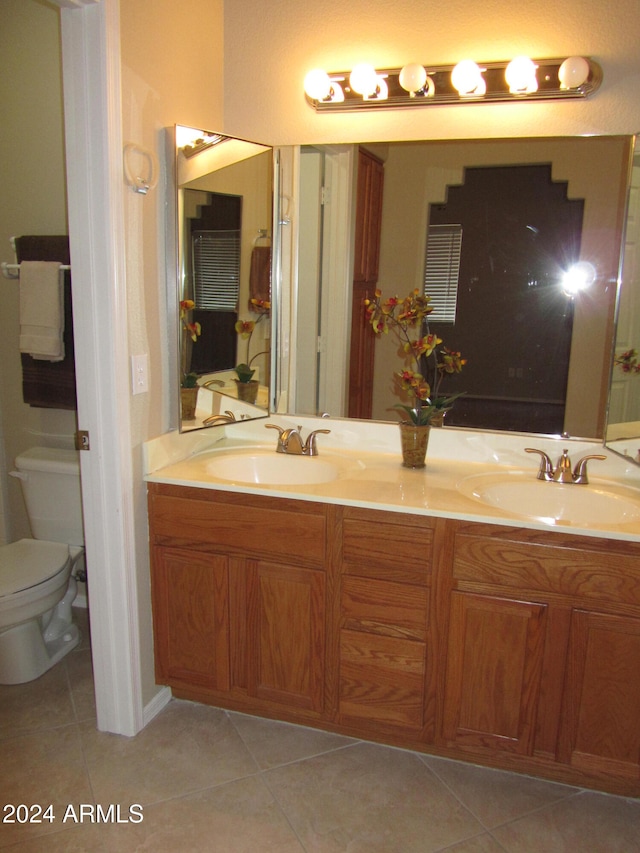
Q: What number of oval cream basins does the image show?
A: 2